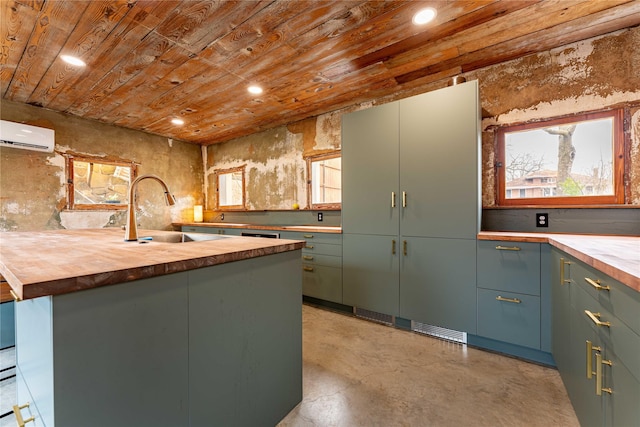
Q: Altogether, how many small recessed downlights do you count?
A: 4